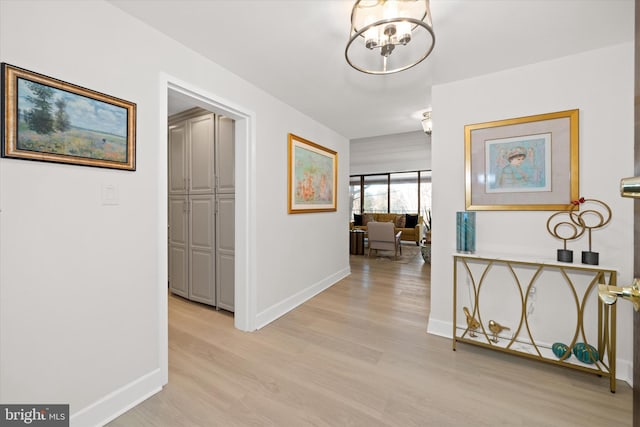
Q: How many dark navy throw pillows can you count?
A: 2